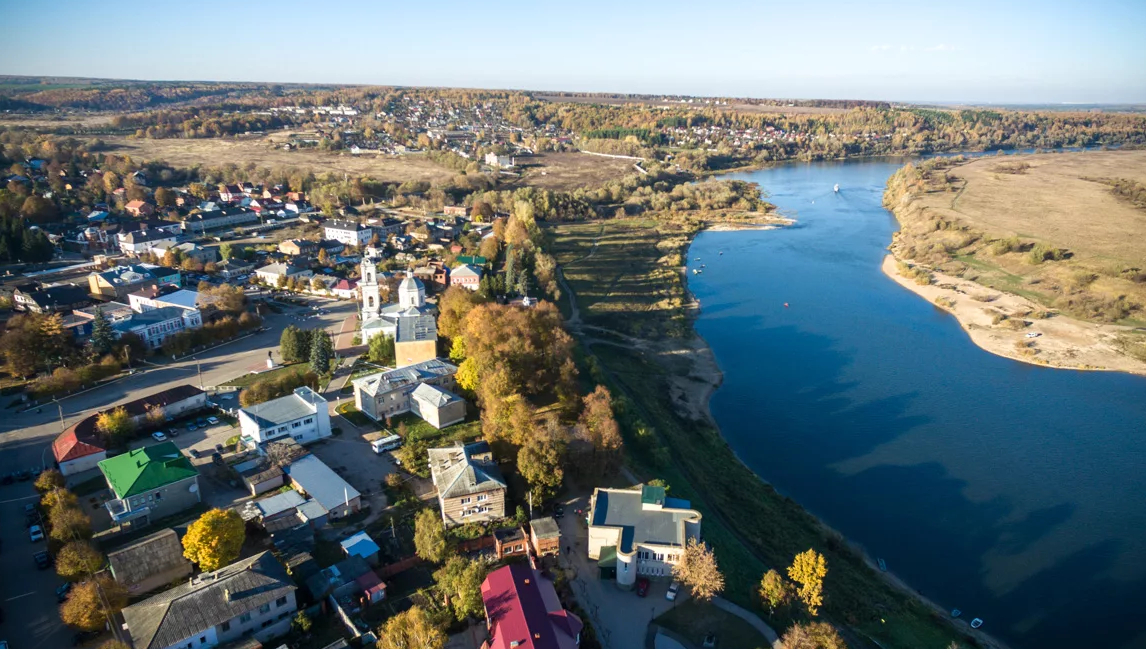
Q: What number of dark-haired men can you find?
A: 0